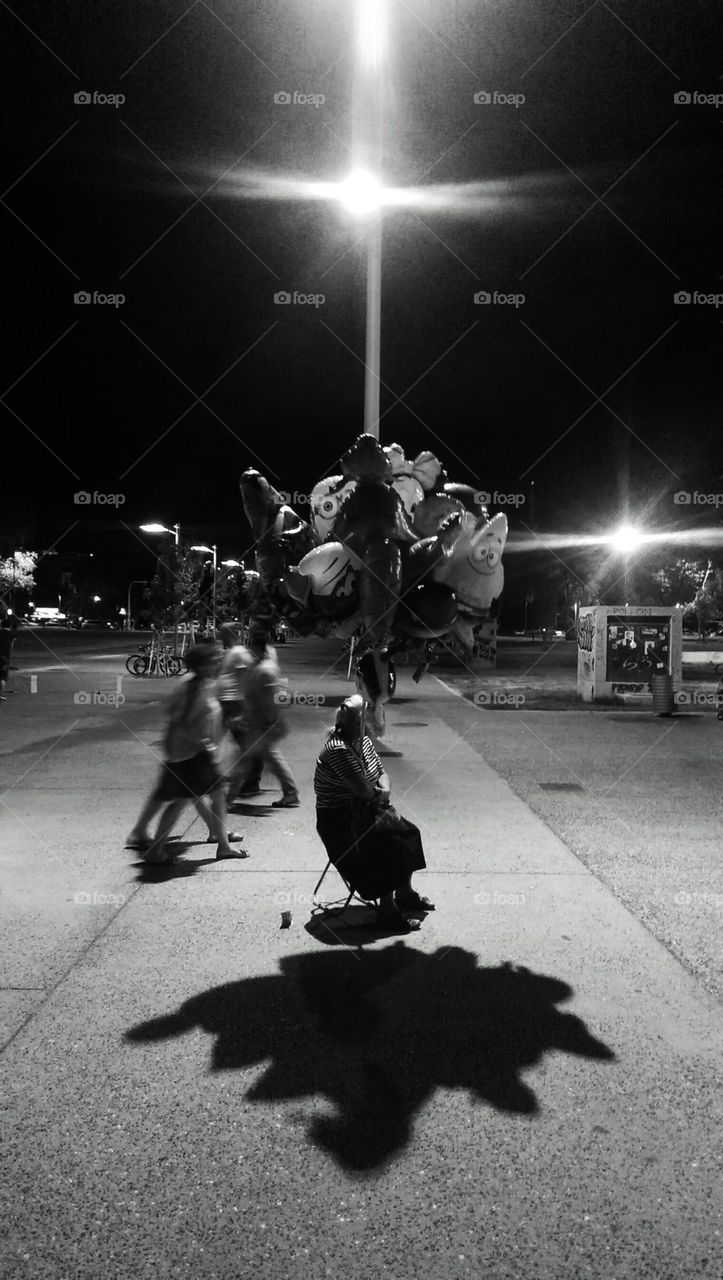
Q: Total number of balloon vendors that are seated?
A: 1